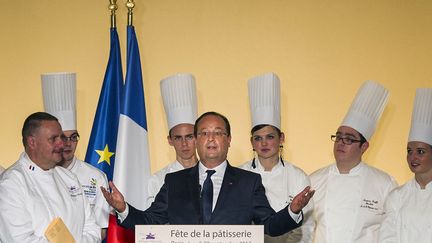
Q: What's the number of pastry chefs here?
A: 6